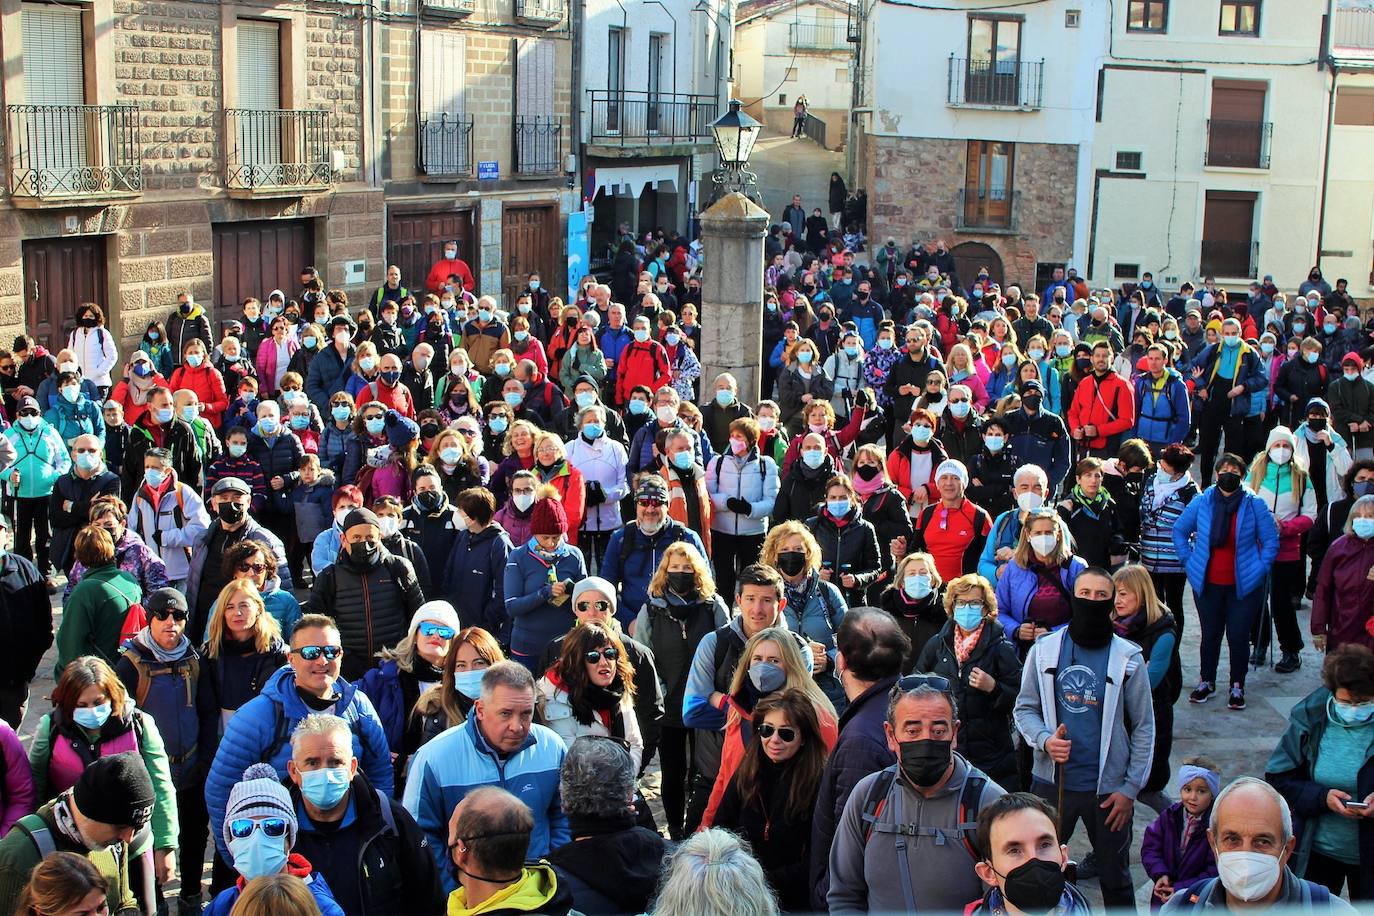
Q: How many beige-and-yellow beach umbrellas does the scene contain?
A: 0